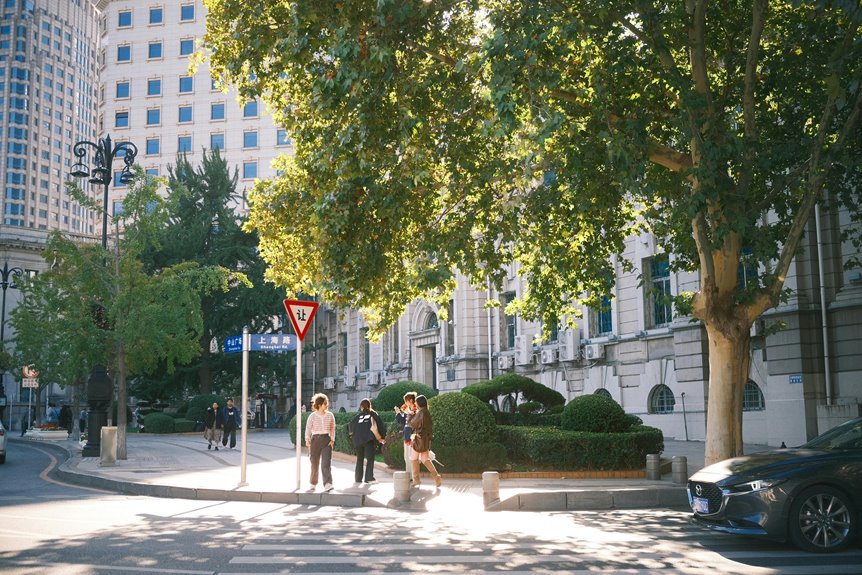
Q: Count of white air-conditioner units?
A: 9